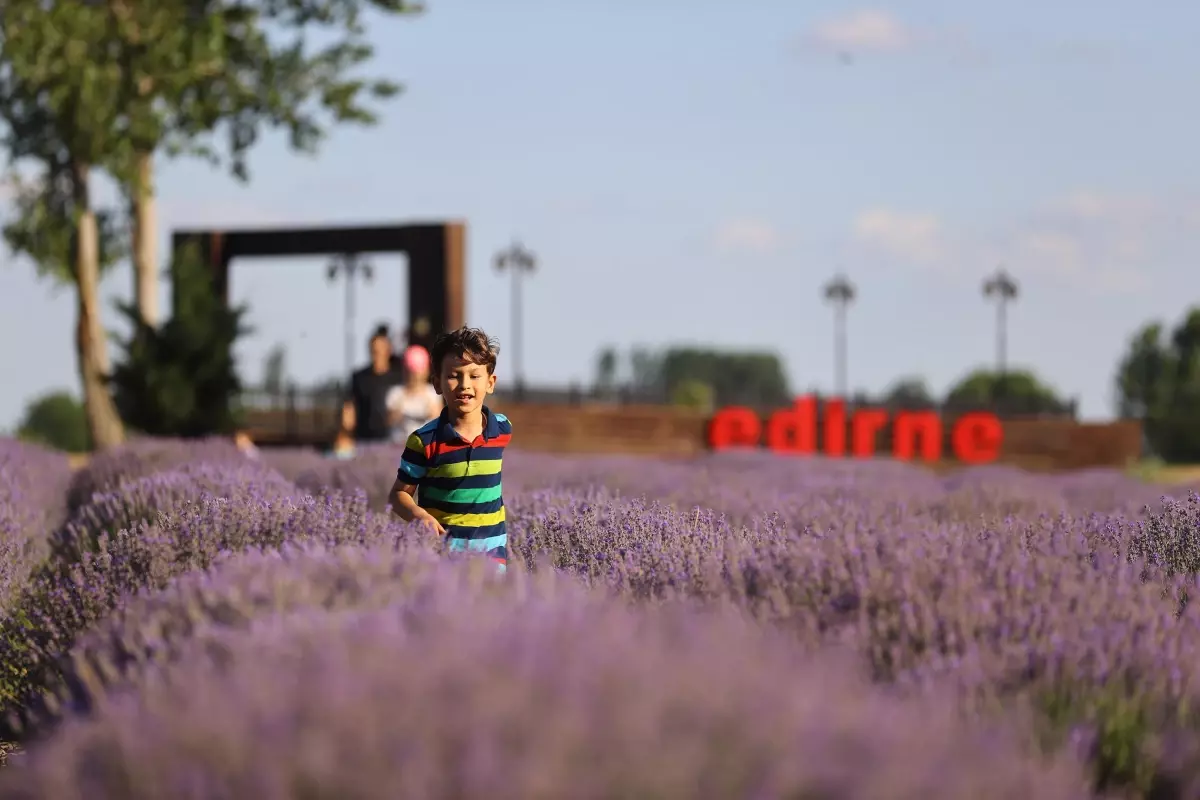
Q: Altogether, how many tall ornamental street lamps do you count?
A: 4